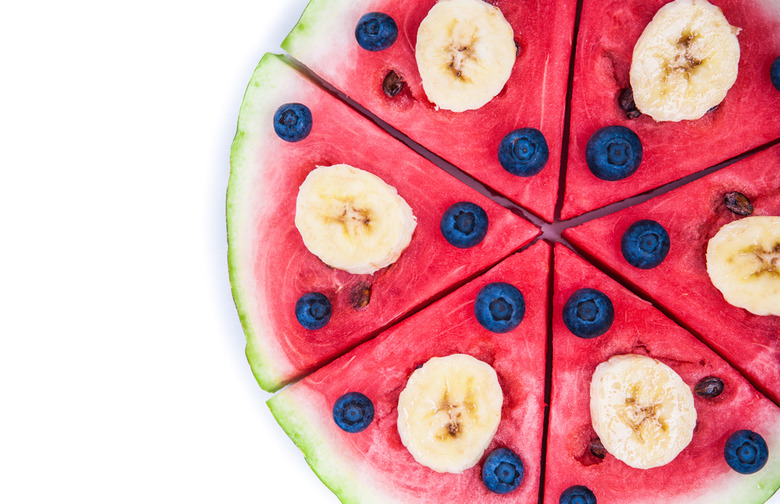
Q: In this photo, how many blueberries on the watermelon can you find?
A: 14